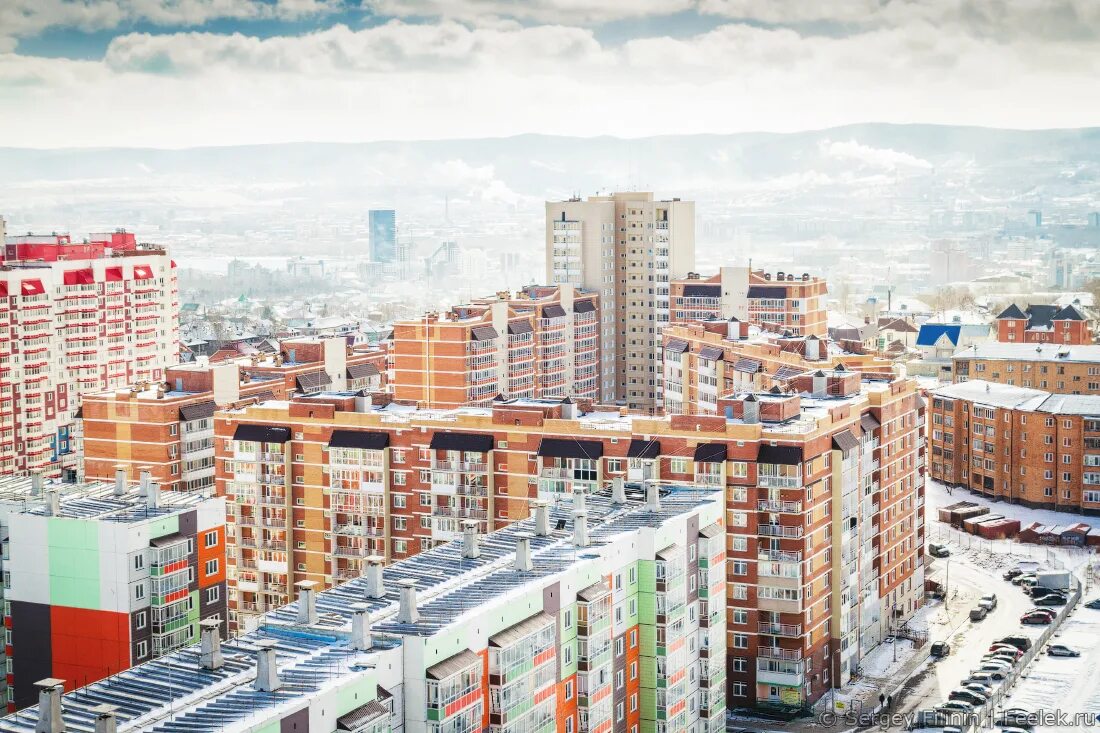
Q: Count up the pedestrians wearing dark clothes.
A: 2